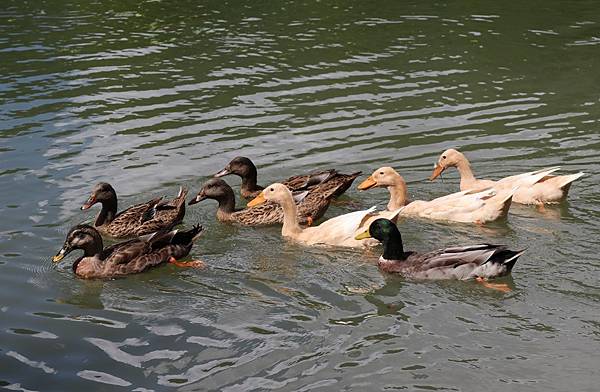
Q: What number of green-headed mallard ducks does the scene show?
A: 1